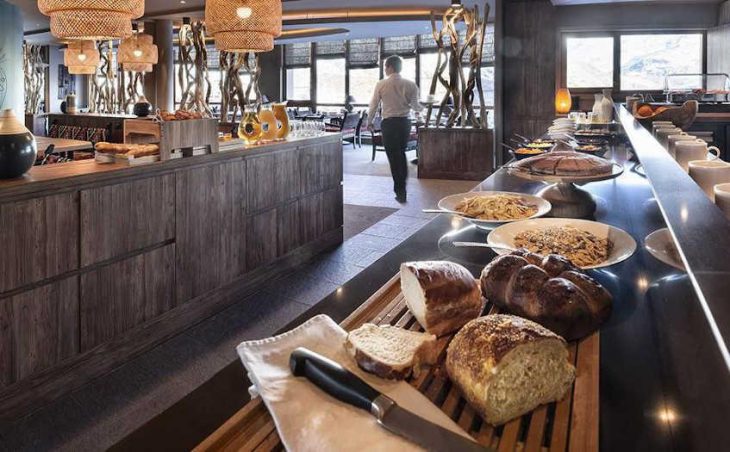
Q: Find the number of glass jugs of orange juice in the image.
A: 3